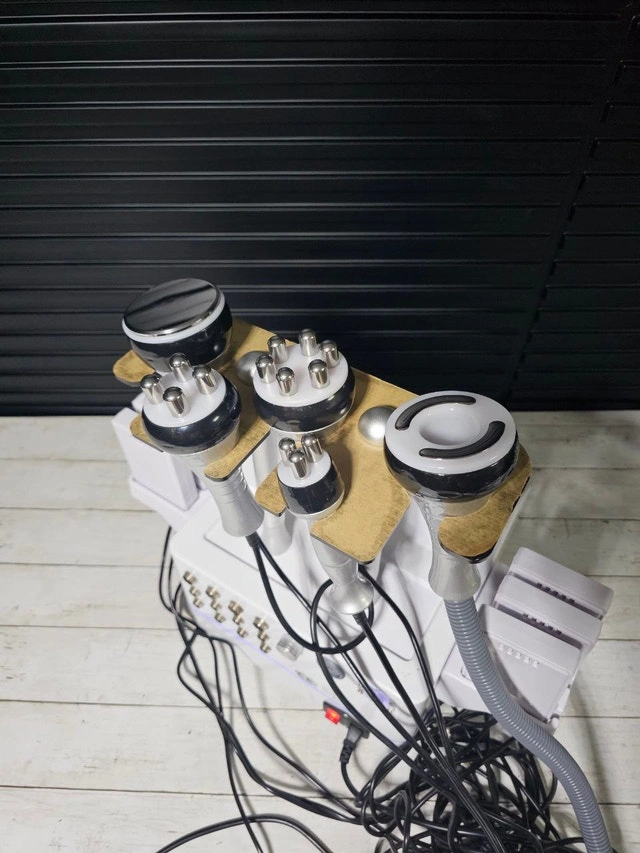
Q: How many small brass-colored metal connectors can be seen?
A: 12